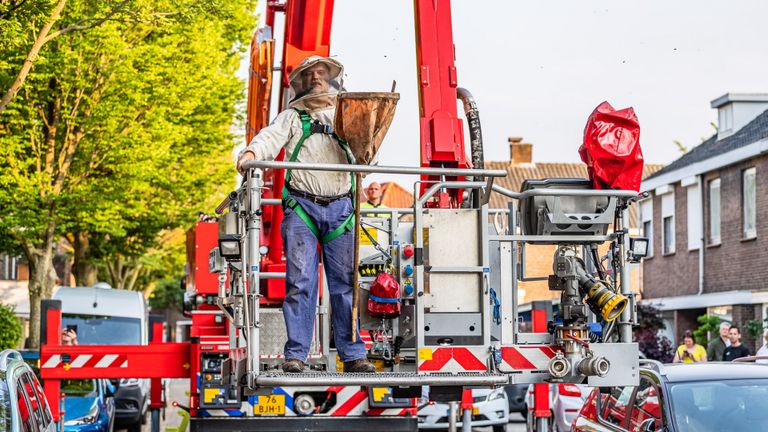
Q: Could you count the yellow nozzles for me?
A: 1